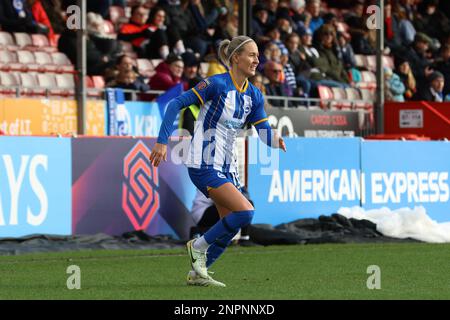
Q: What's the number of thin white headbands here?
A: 1